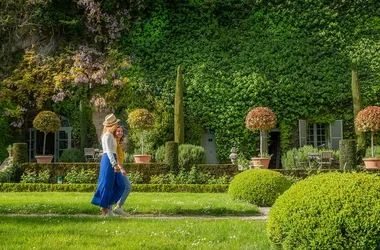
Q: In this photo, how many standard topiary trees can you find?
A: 4